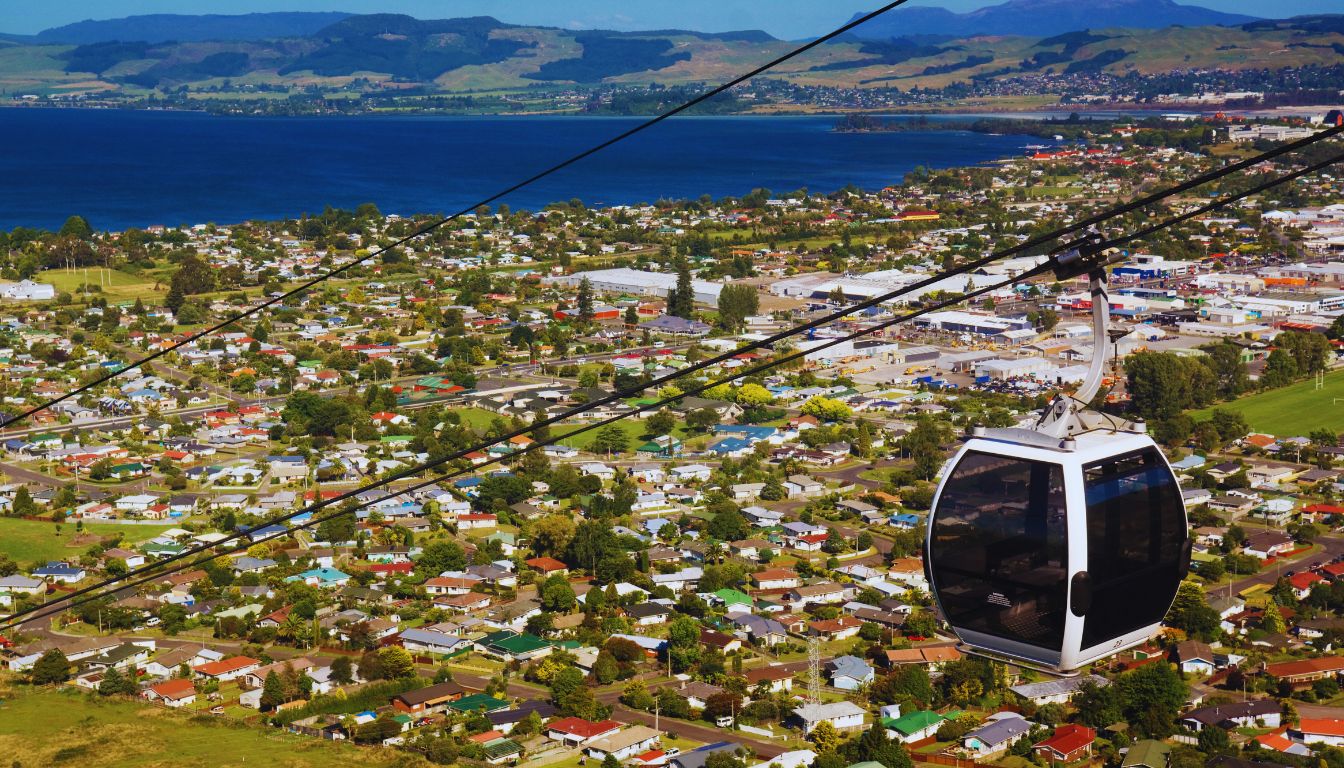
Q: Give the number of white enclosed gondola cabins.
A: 1